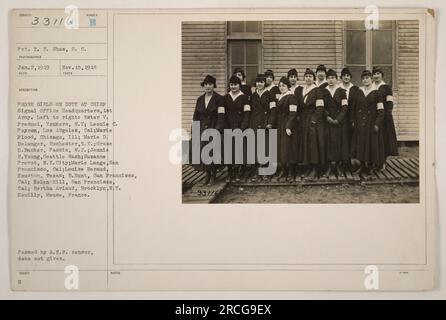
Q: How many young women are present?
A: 13